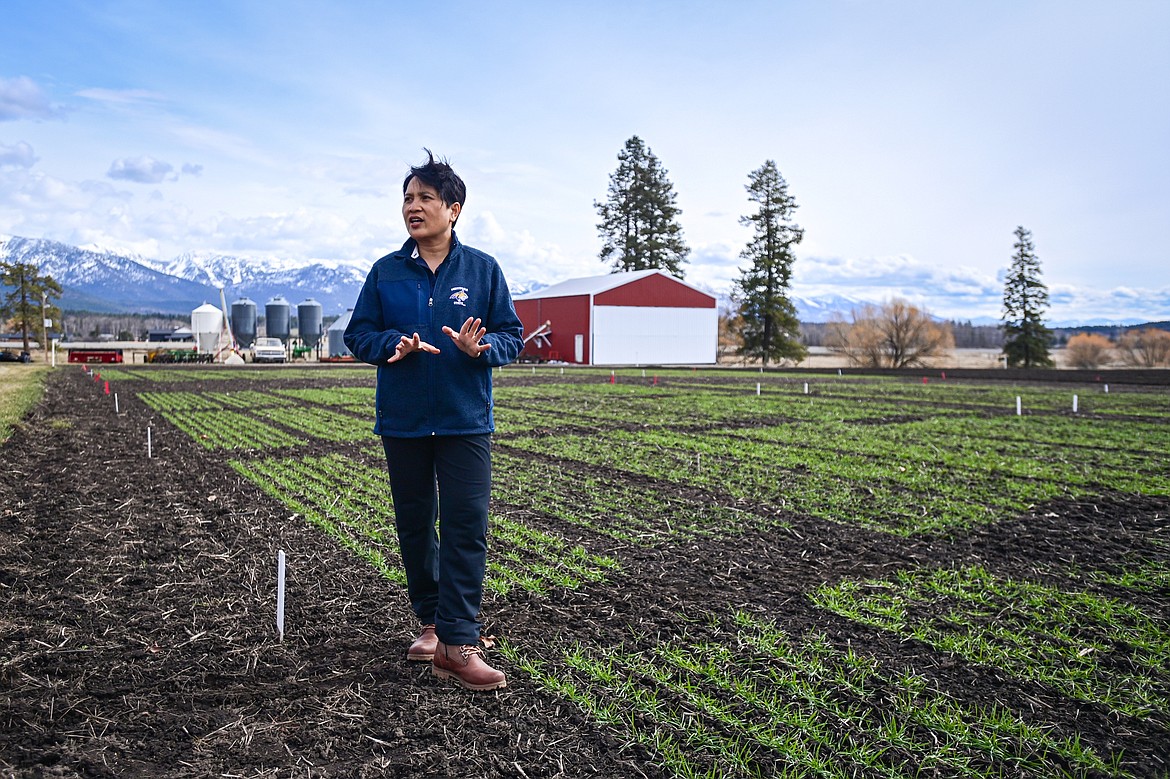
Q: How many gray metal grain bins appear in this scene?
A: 4